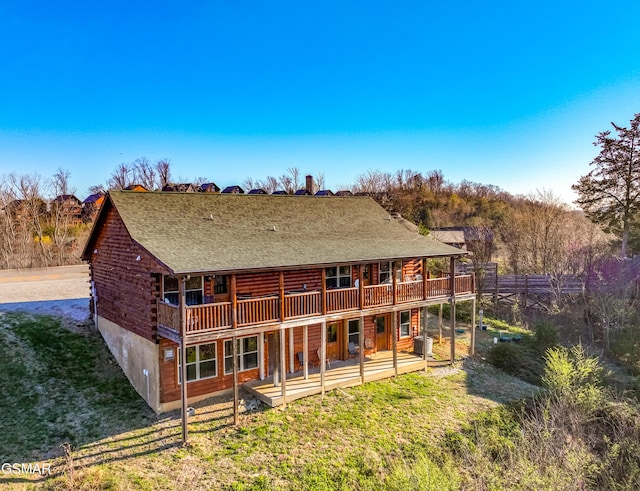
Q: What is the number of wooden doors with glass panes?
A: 4